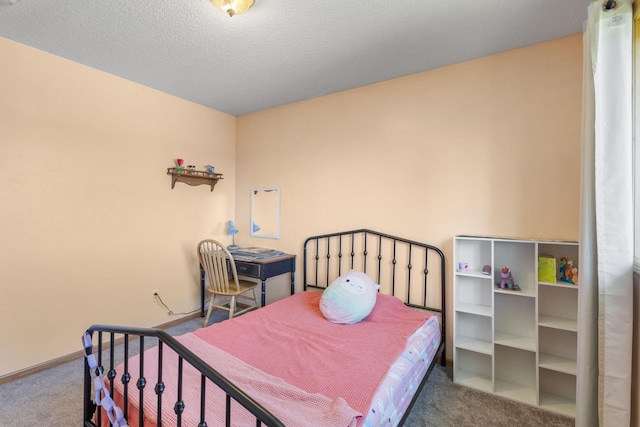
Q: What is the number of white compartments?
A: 11